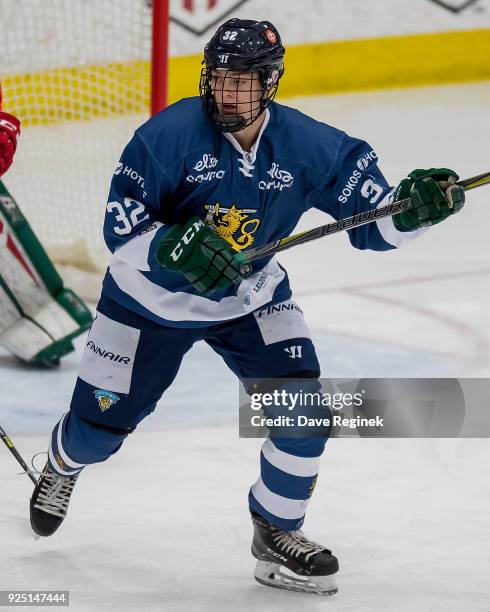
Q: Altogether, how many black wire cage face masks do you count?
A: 1